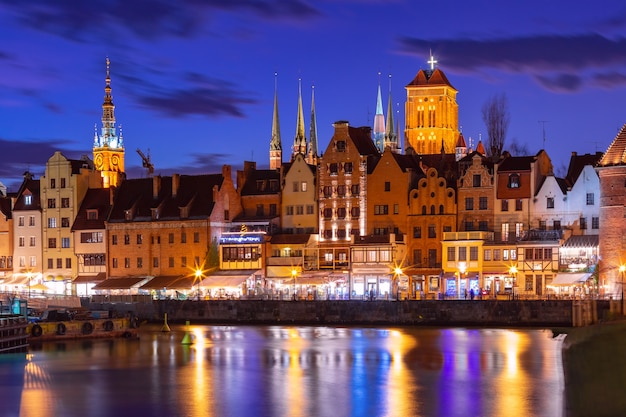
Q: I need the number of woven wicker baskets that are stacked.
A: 0